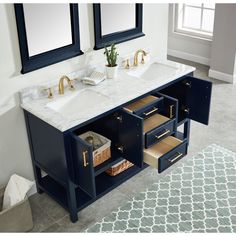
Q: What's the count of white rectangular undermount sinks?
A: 2